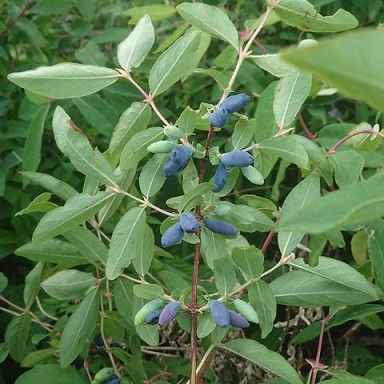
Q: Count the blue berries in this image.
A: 13